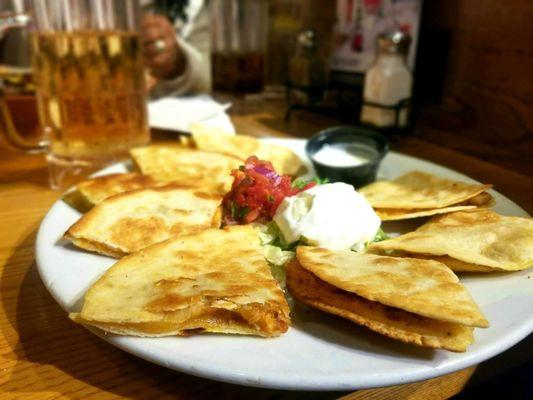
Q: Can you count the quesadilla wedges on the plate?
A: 8